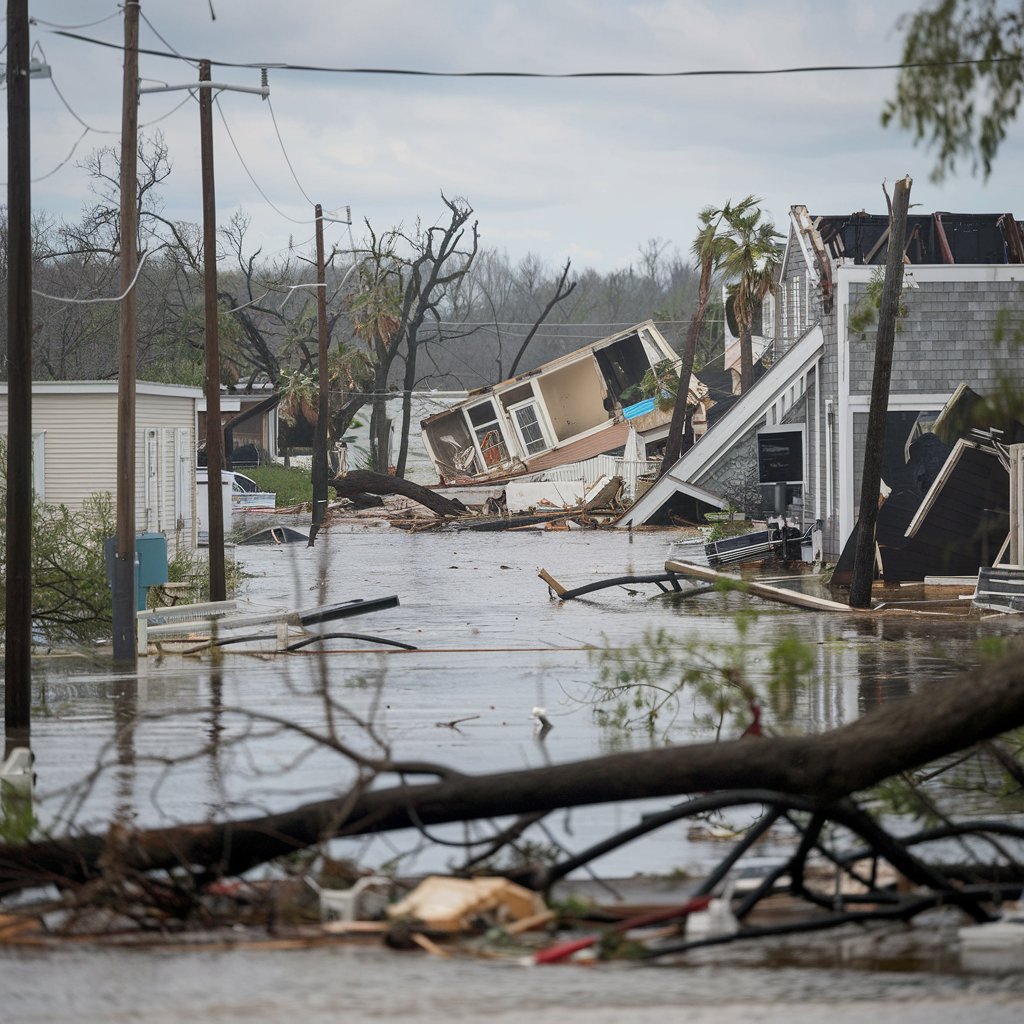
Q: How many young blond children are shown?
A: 0